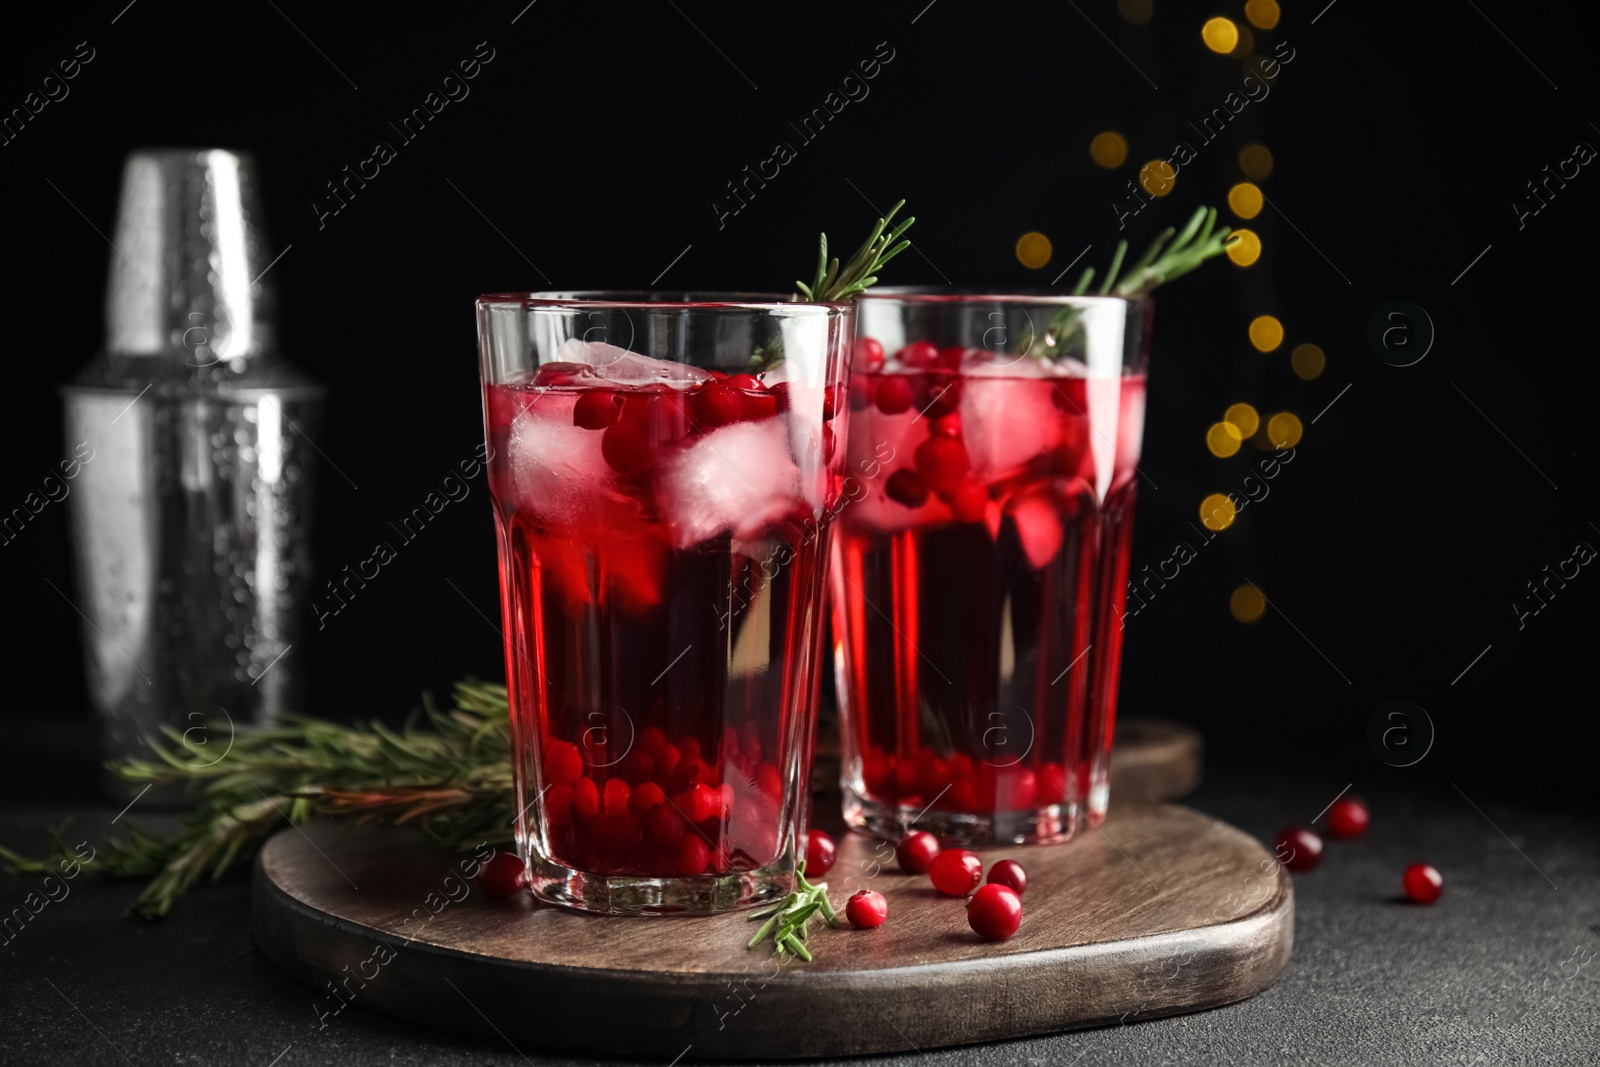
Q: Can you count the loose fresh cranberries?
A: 10